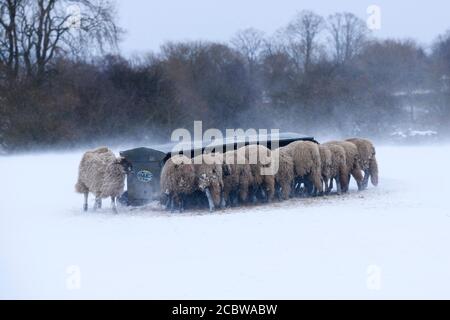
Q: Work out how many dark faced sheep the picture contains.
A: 1